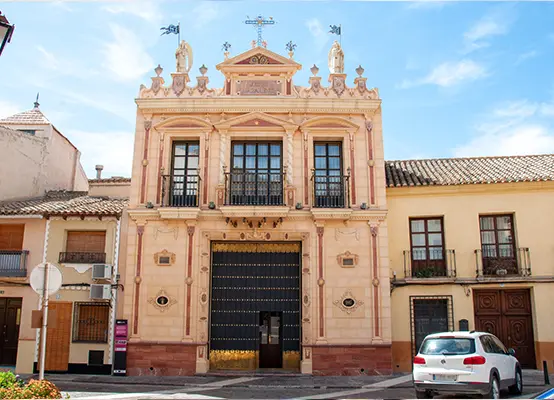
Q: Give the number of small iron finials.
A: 2